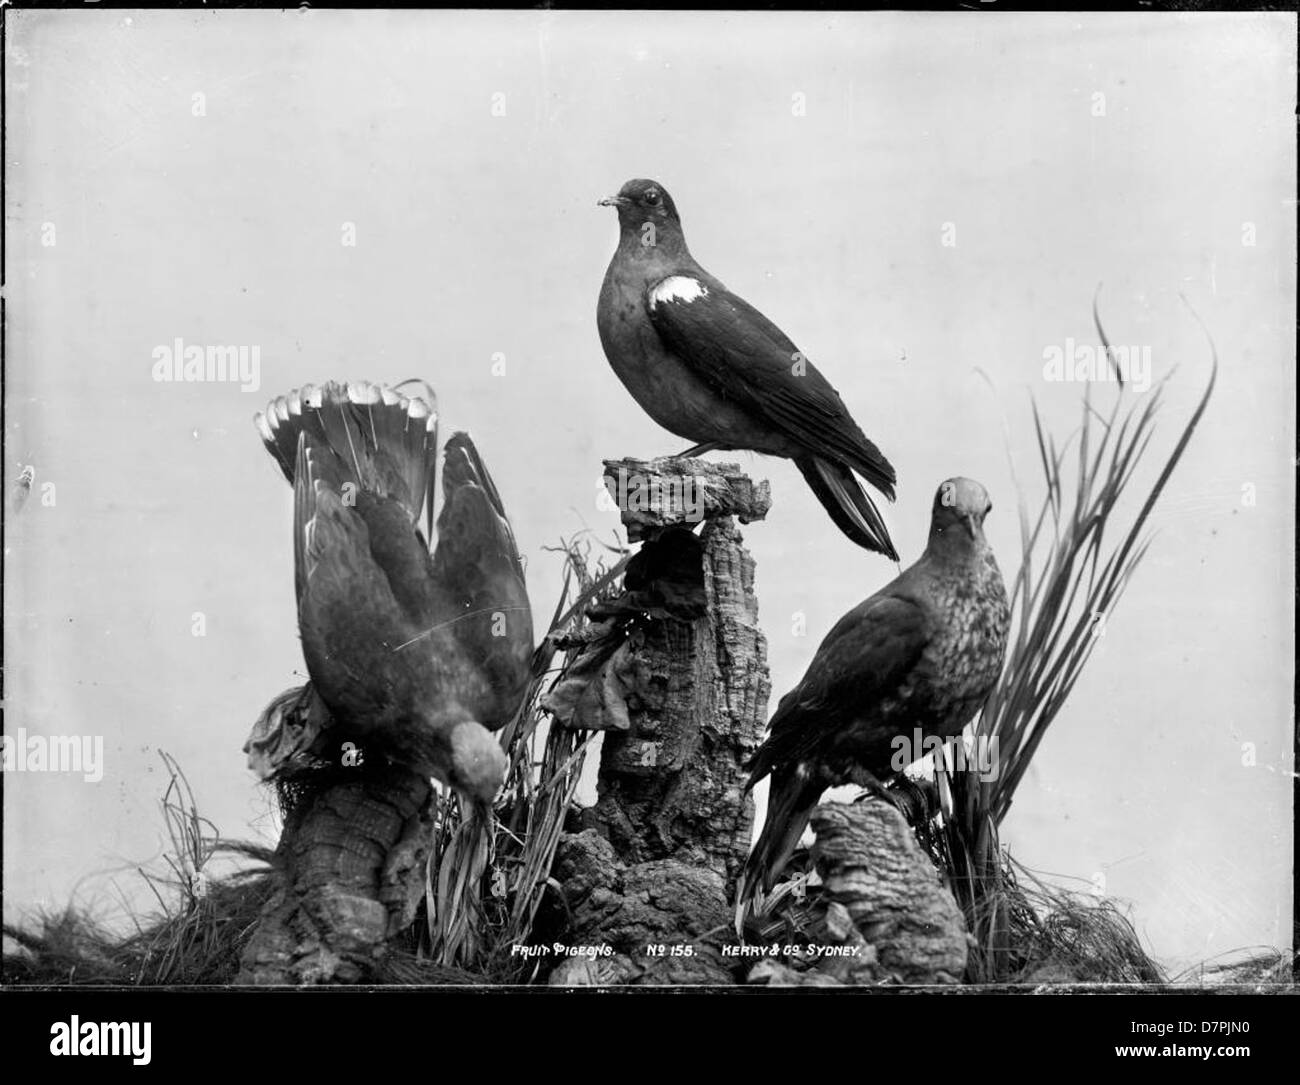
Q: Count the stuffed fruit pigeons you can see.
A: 3